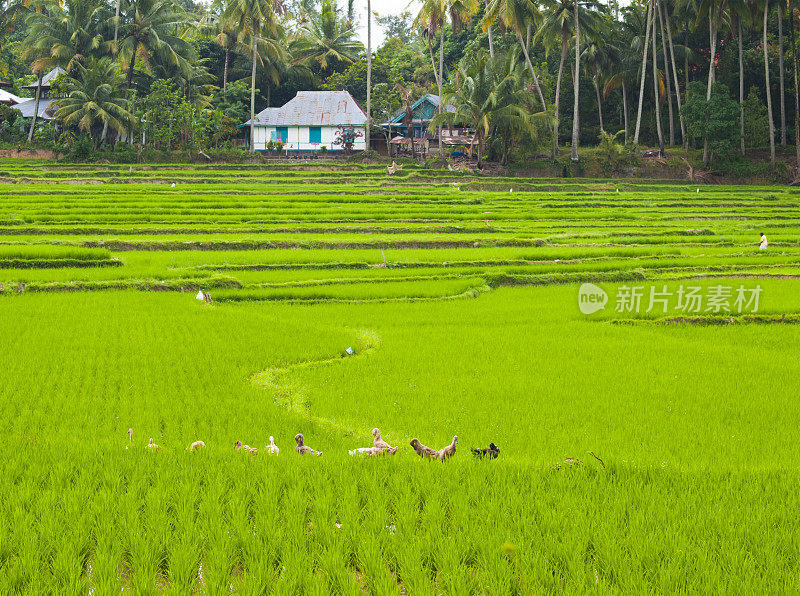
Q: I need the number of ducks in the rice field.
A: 11